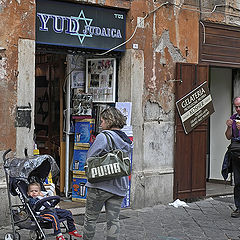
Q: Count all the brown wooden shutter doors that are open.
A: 1